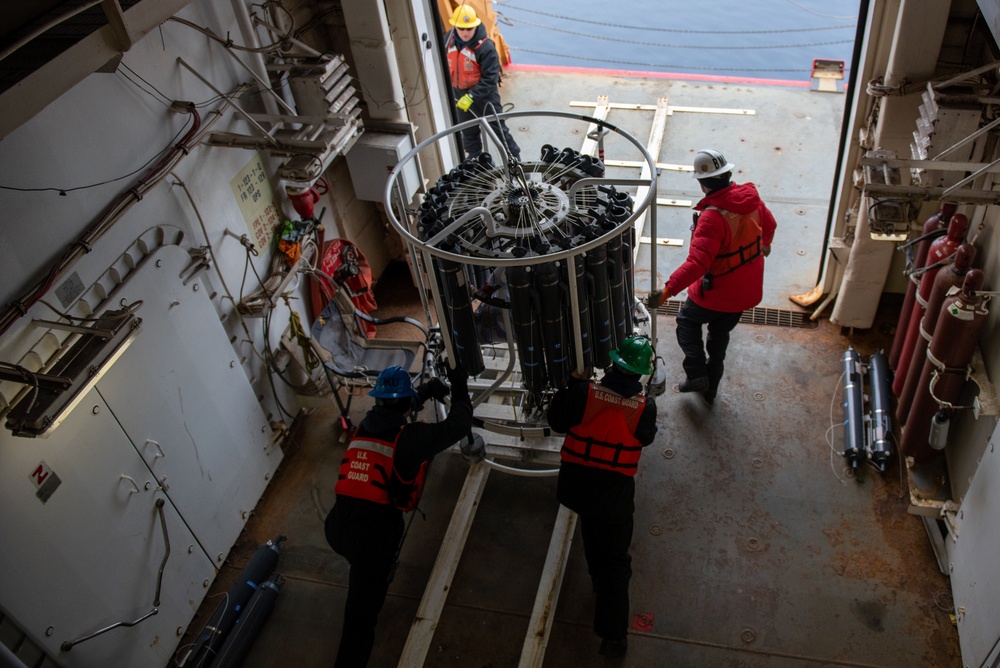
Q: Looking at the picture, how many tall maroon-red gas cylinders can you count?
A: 4